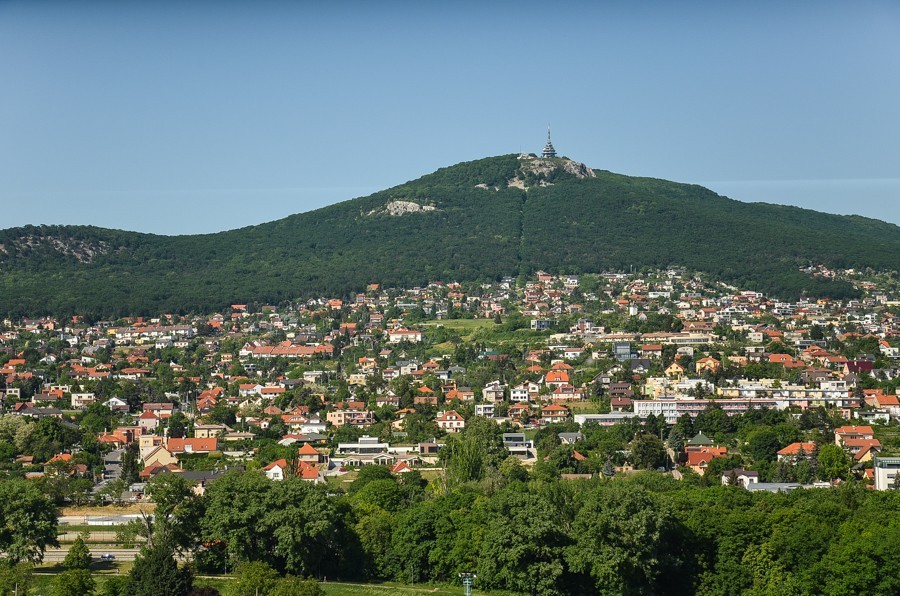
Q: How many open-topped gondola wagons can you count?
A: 0